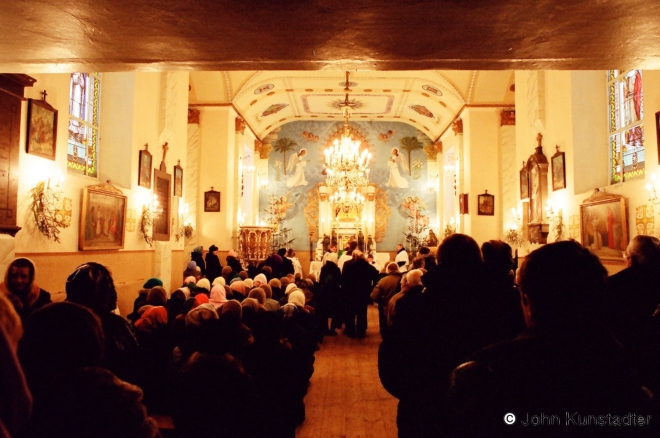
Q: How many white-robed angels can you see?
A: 2